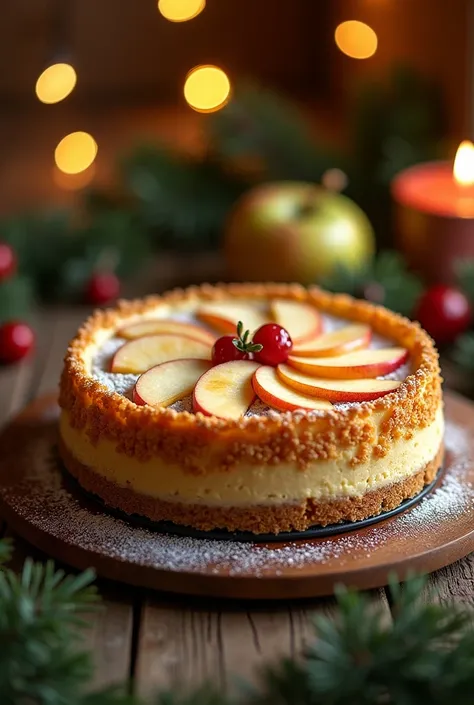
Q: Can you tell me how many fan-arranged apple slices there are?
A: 10